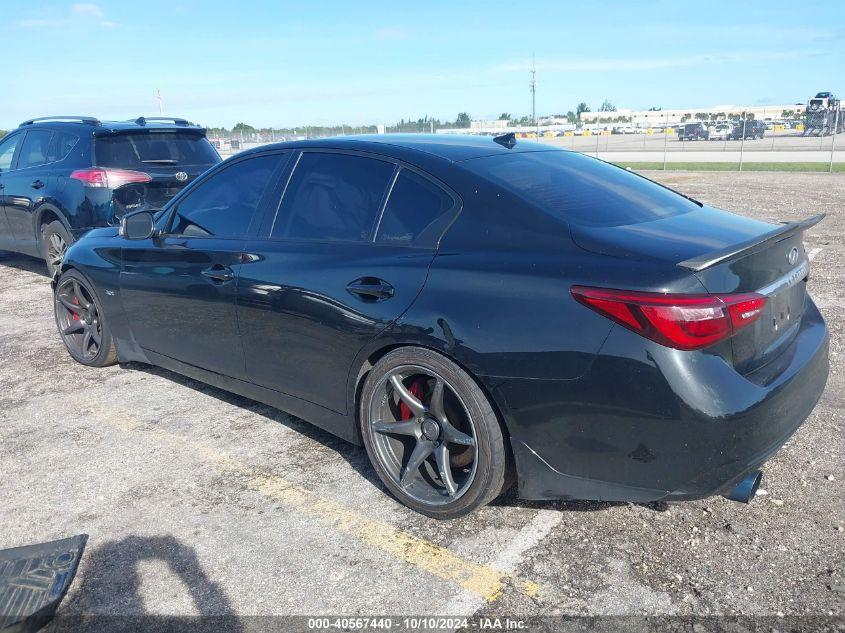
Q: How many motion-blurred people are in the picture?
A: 0